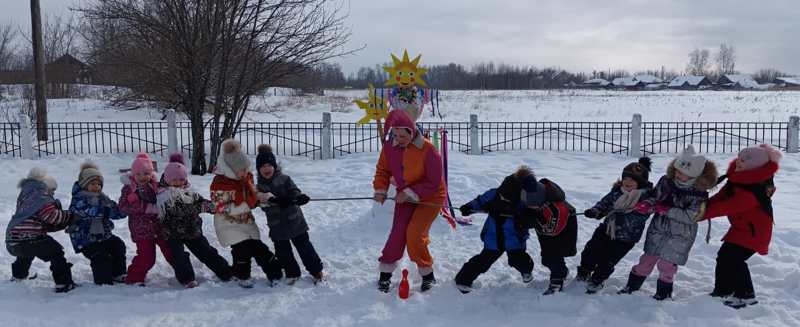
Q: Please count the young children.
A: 11